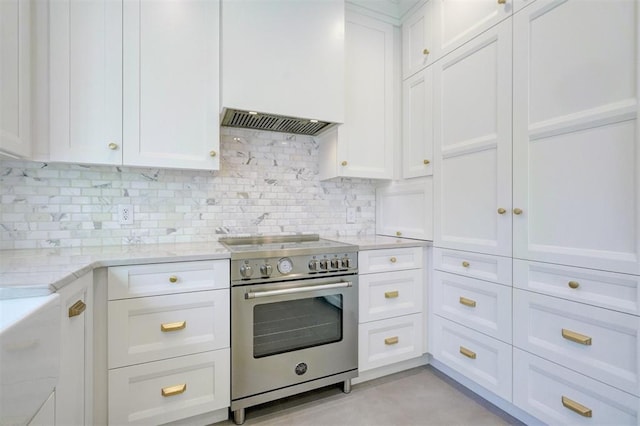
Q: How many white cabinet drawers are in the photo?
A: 12